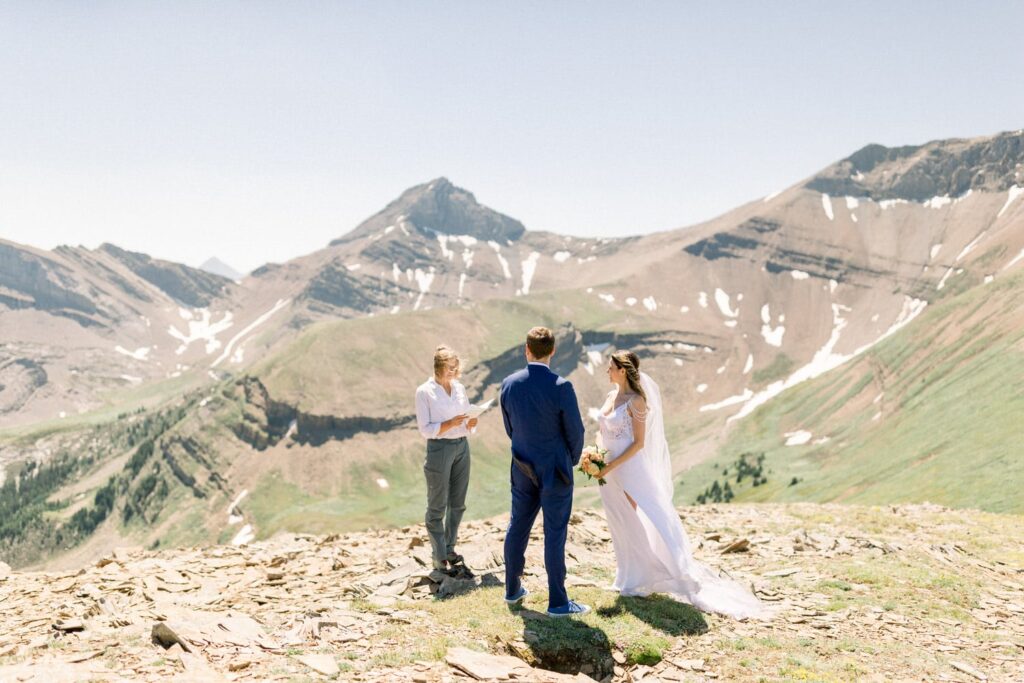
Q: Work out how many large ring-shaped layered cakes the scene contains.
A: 0